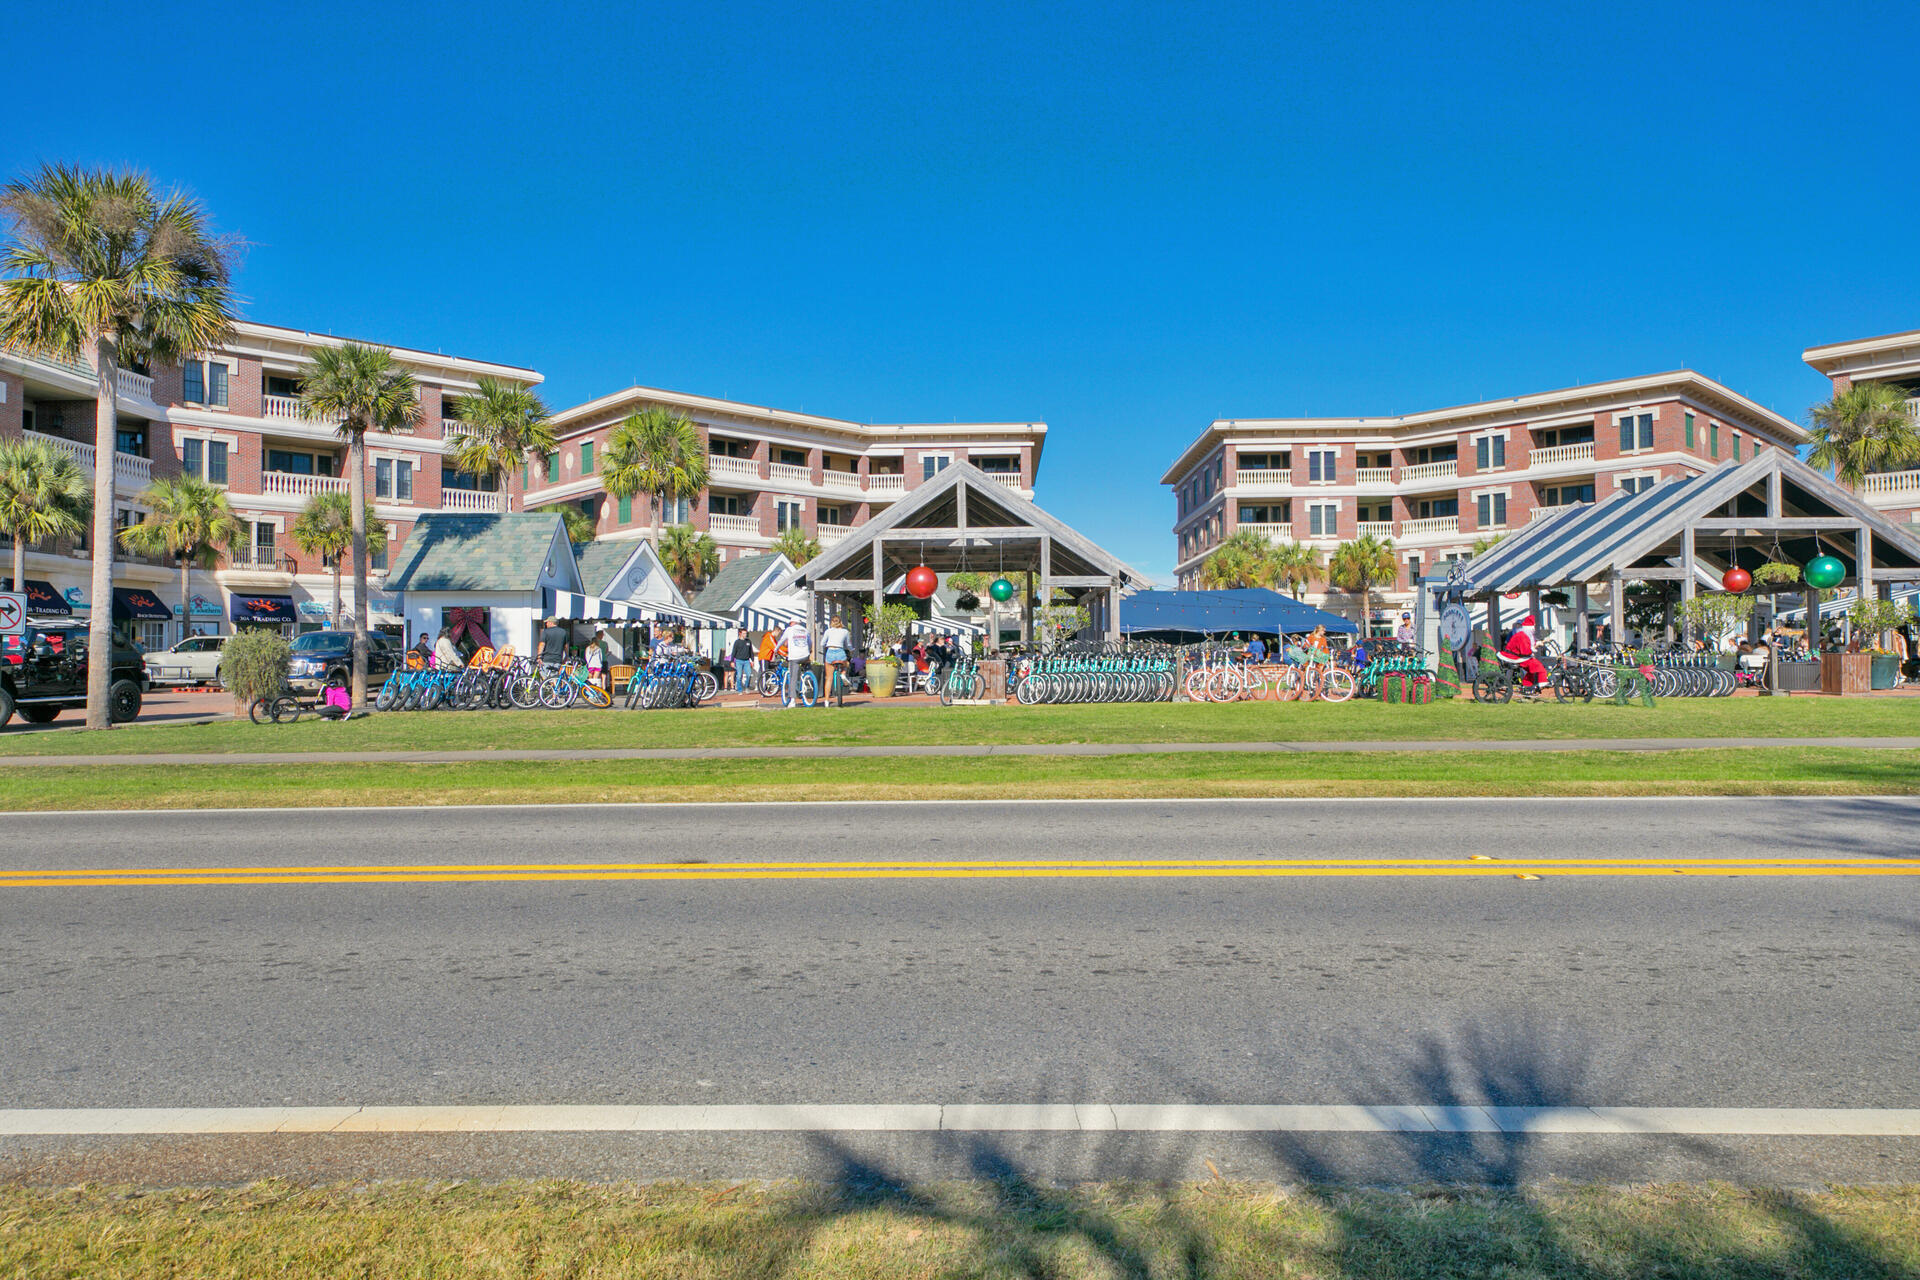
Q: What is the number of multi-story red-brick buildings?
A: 4